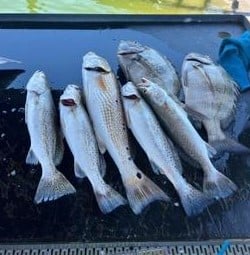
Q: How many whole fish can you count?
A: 7